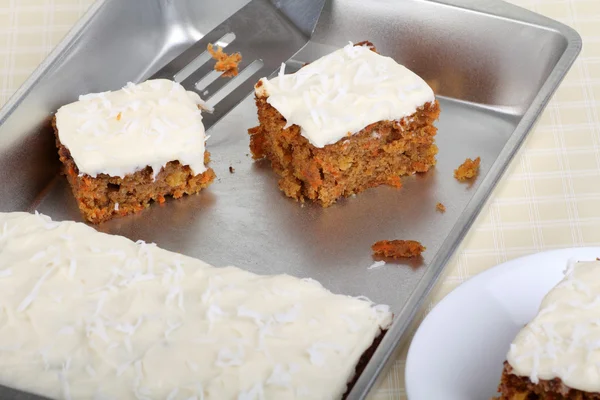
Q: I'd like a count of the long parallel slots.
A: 3